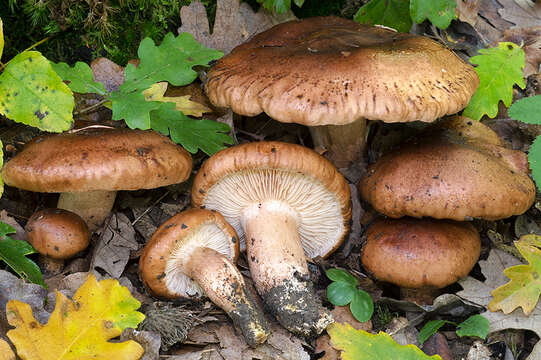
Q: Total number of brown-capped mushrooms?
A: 7